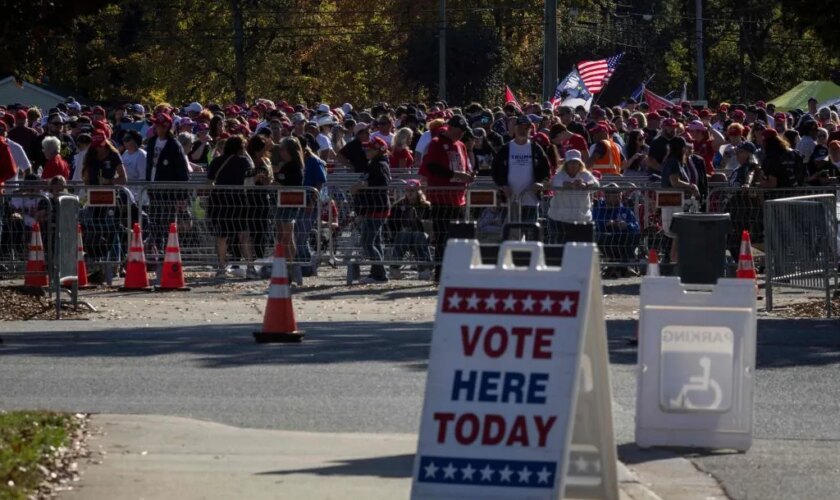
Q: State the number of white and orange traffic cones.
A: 7